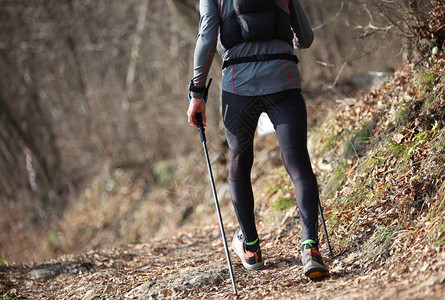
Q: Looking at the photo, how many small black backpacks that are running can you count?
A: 1